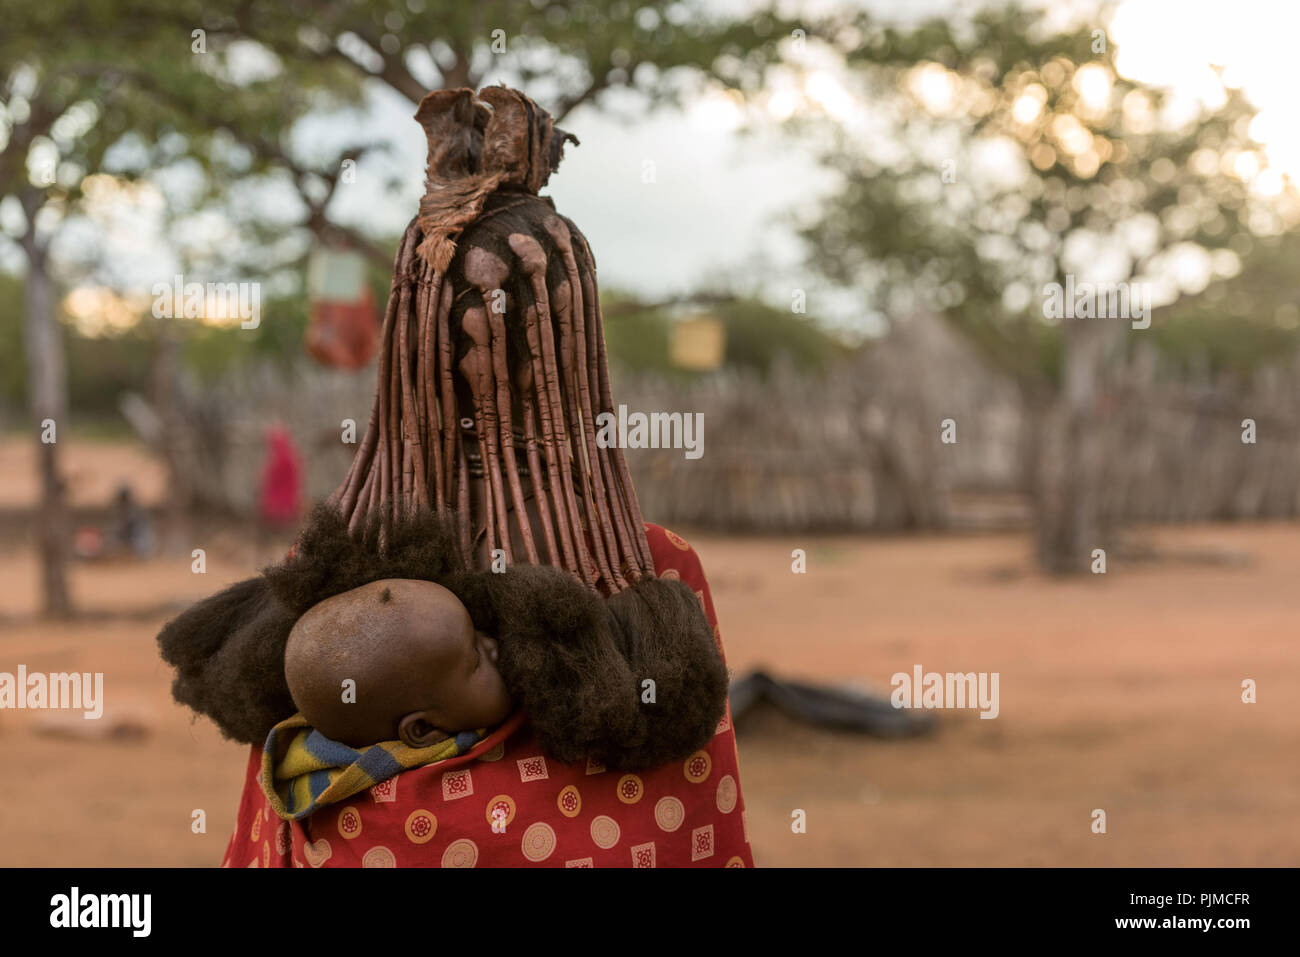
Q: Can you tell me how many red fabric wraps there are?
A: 1